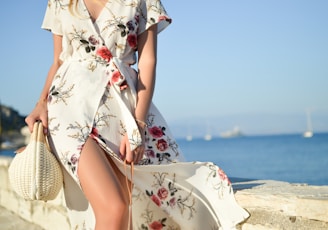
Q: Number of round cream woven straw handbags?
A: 1